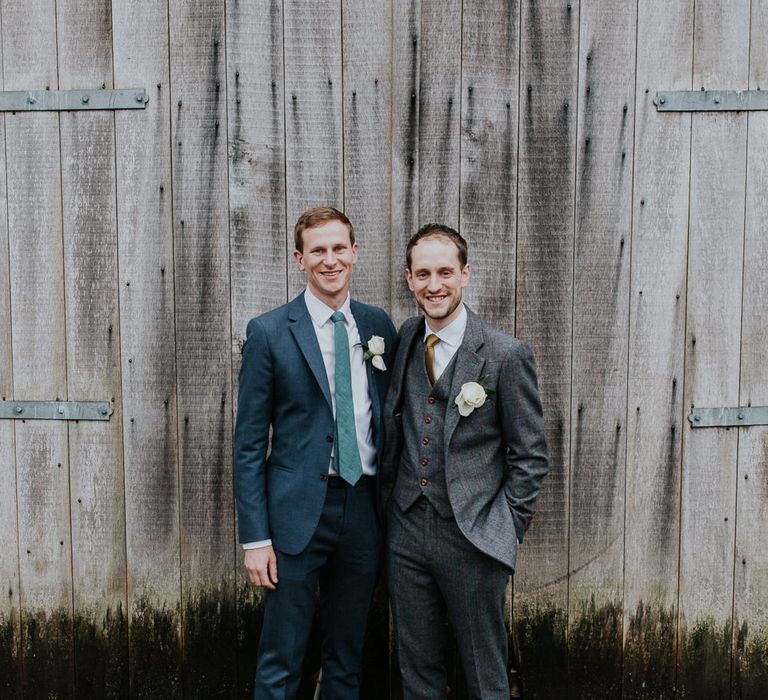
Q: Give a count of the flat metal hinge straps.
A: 4